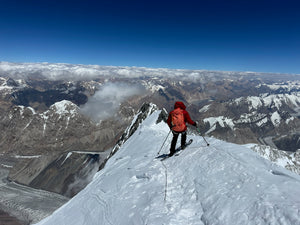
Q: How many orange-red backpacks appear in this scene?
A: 1